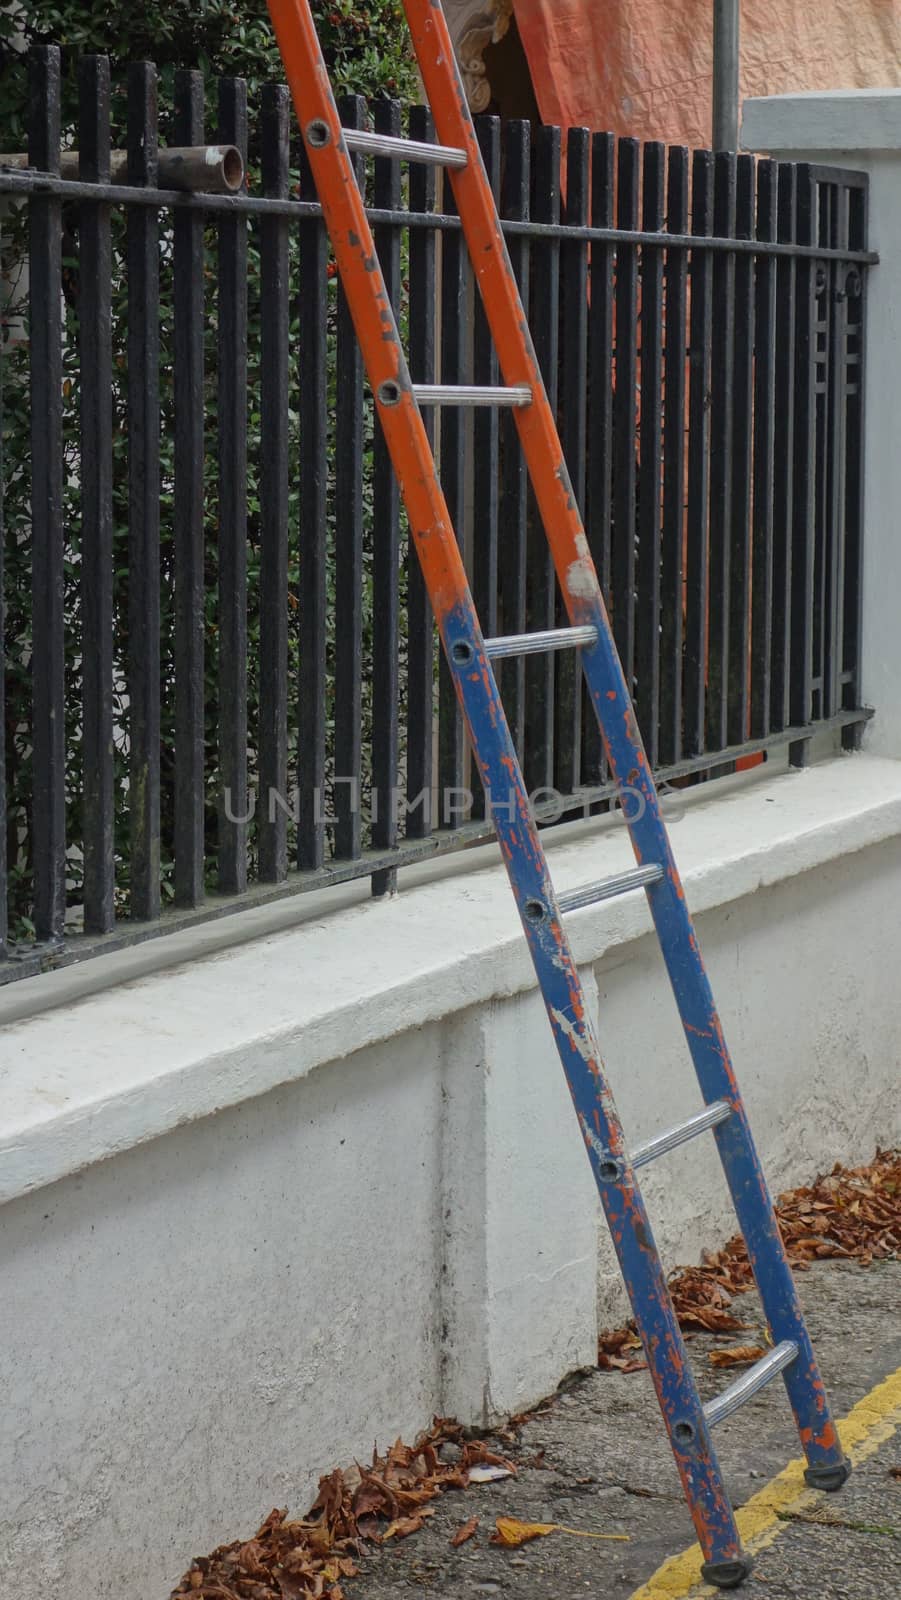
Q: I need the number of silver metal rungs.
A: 6